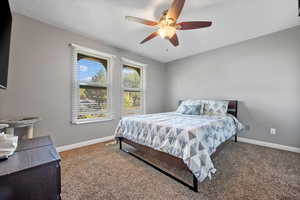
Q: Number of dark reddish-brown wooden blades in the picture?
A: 5